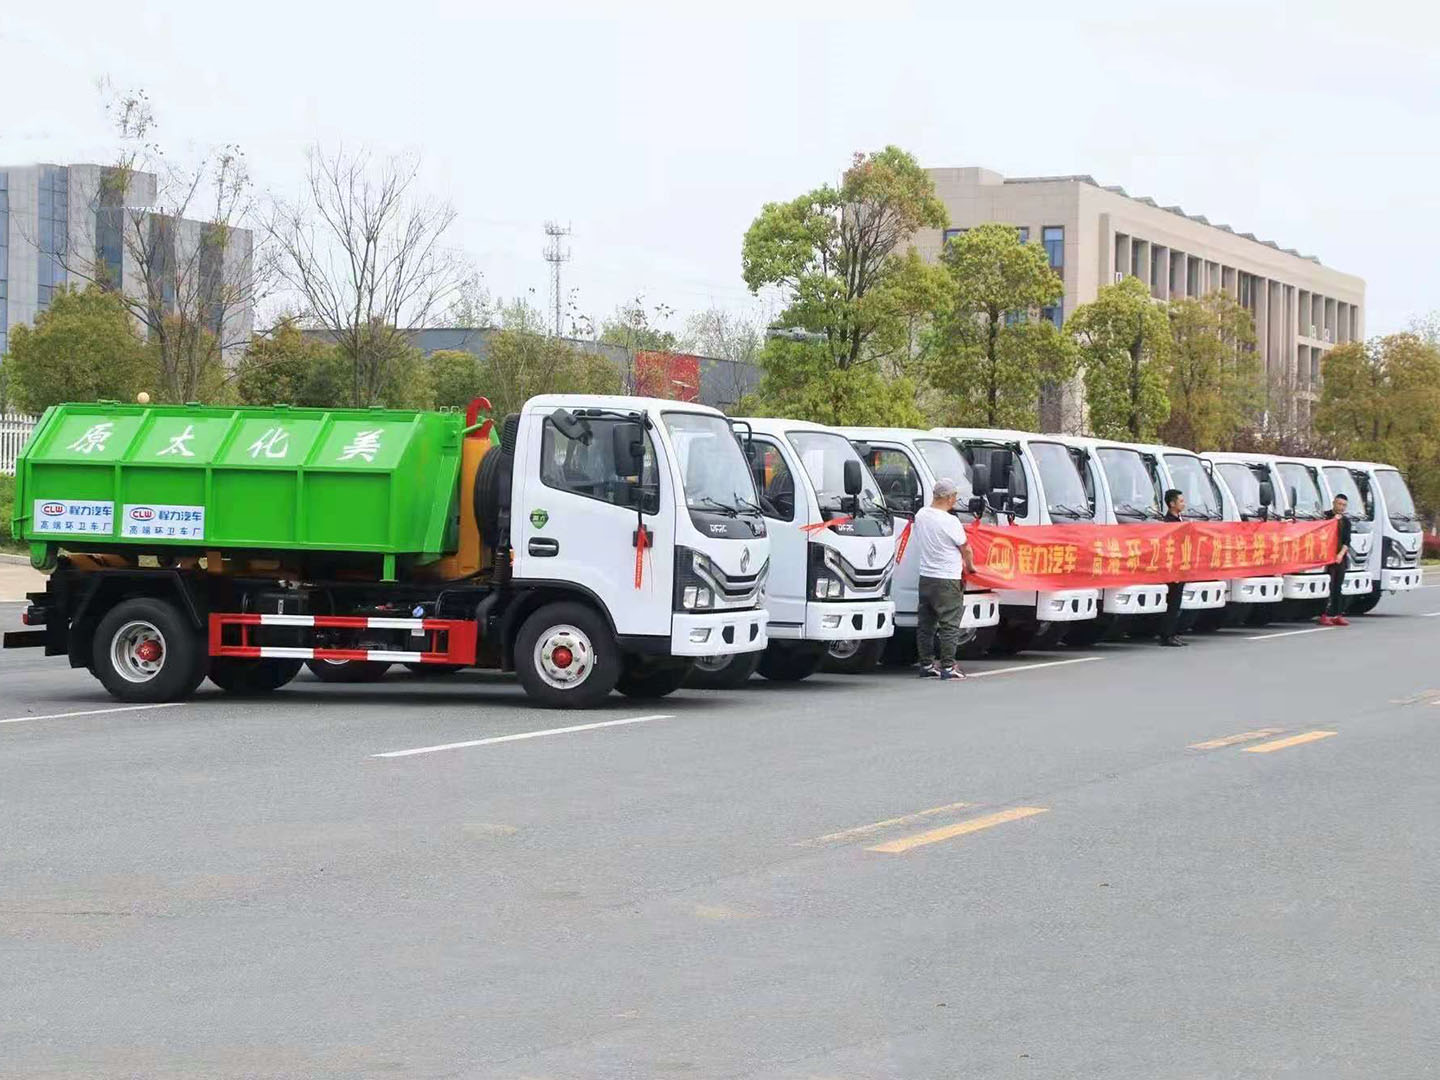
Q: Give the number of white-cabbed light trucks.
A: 10